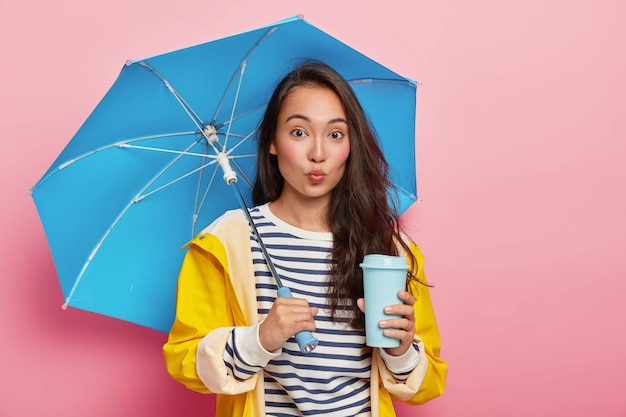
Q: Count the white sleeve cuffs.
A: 2